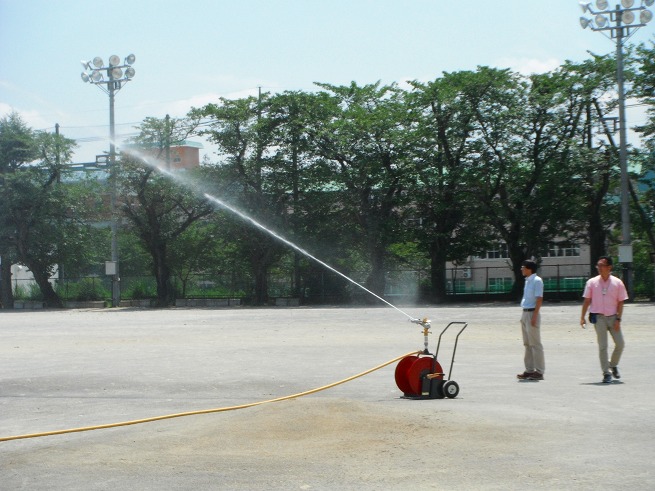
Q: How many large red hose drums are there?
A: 1